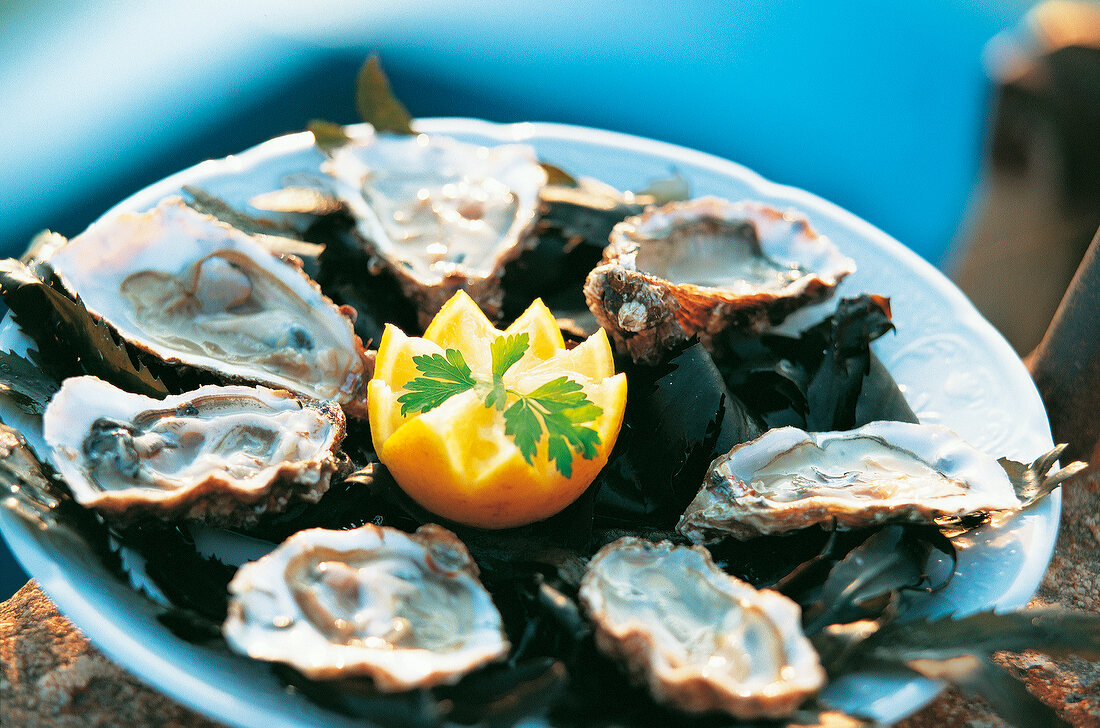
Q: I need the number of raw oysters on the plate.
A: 7